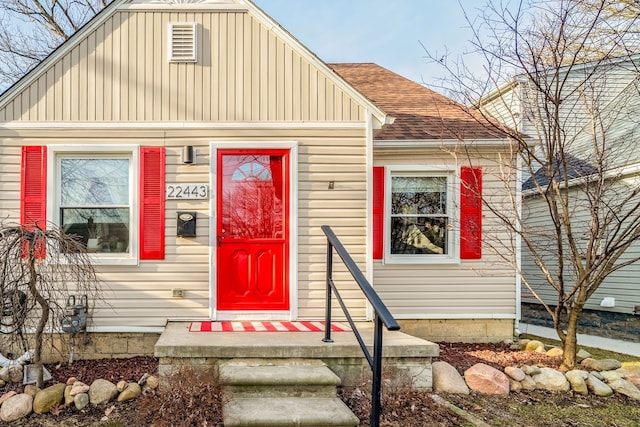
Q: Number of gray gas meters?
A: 1